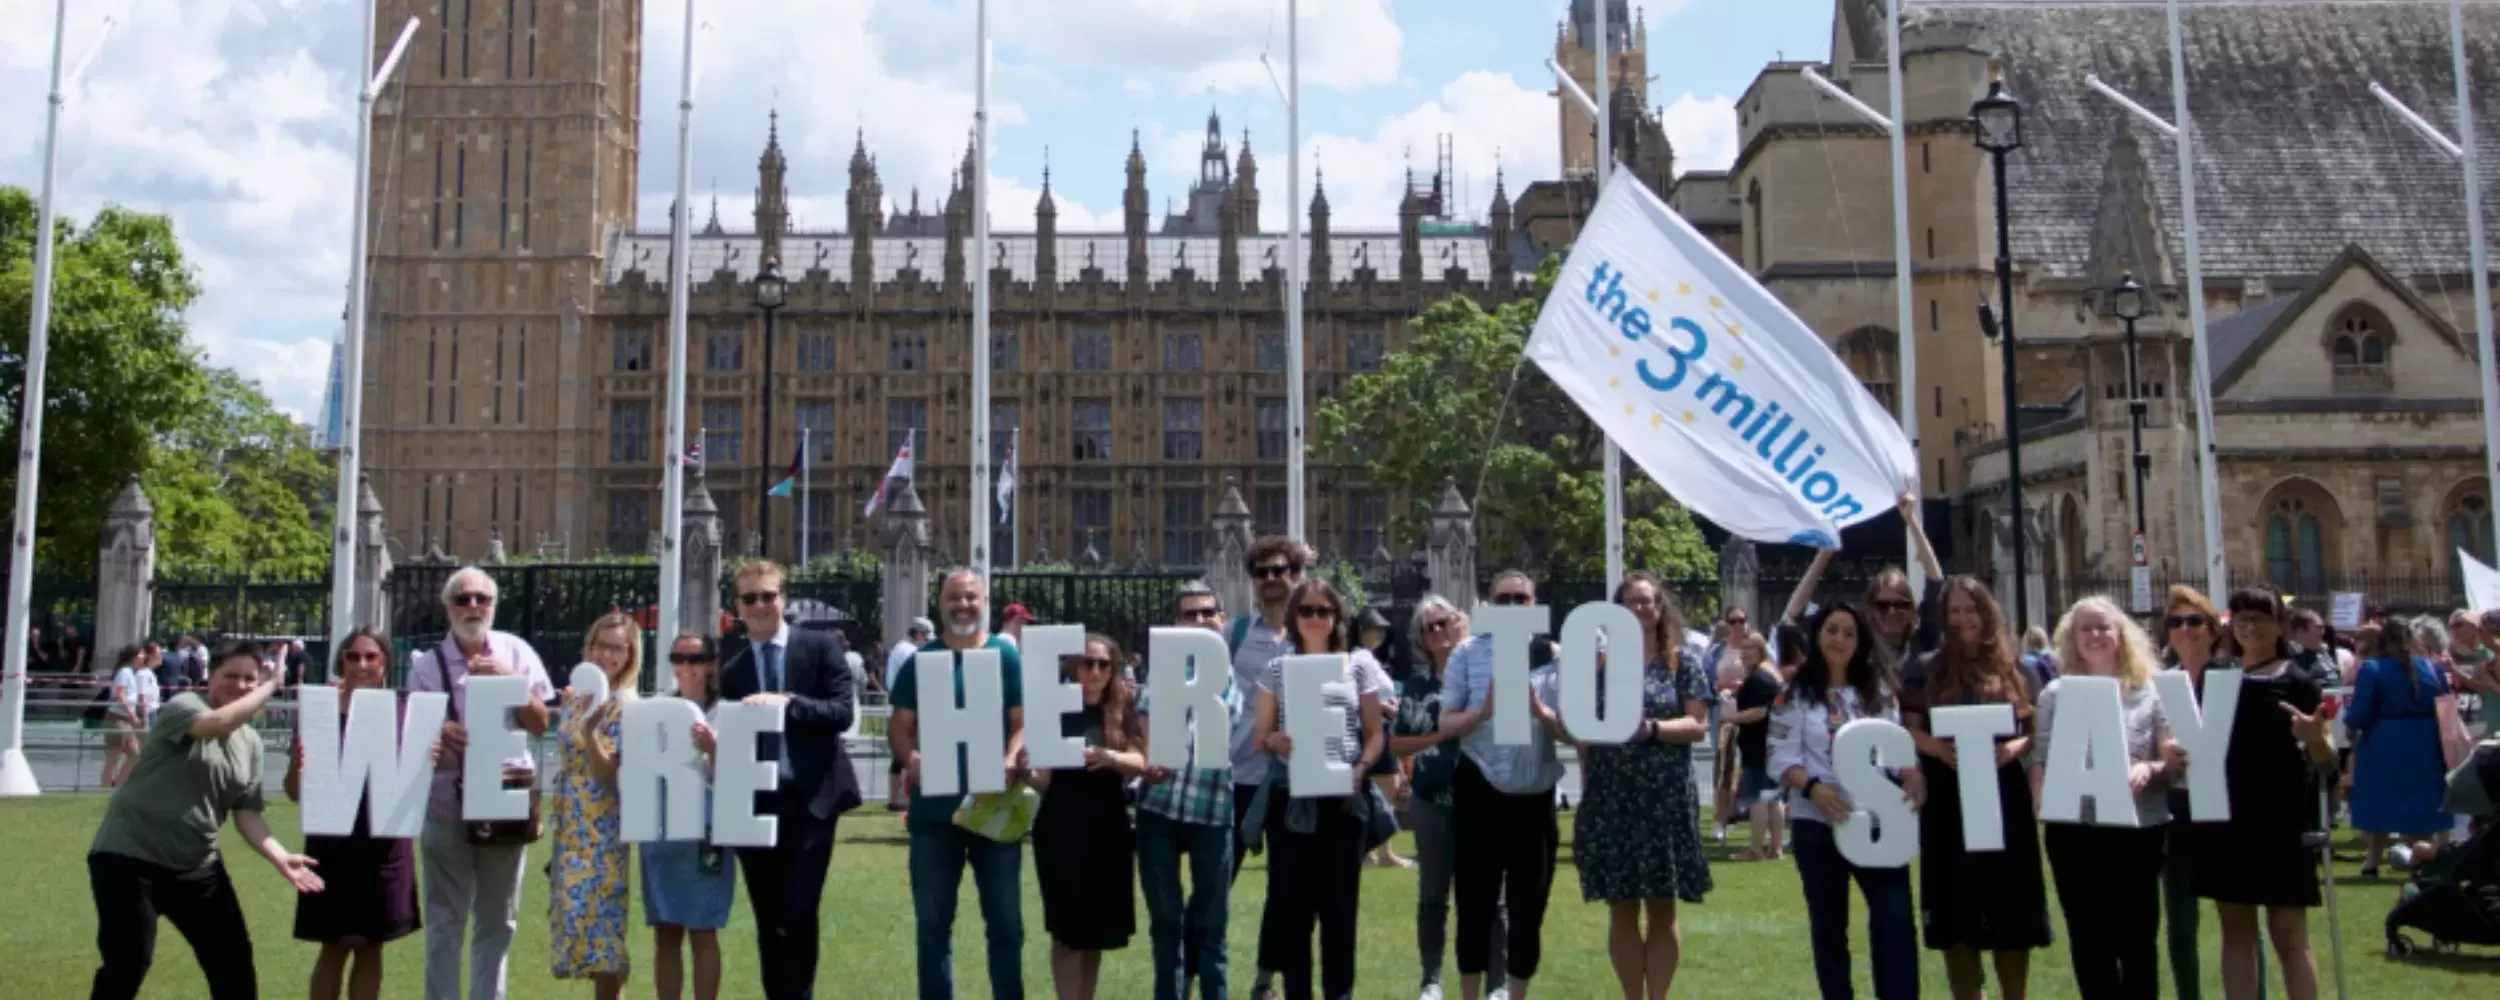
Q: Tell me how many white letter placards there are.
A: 14